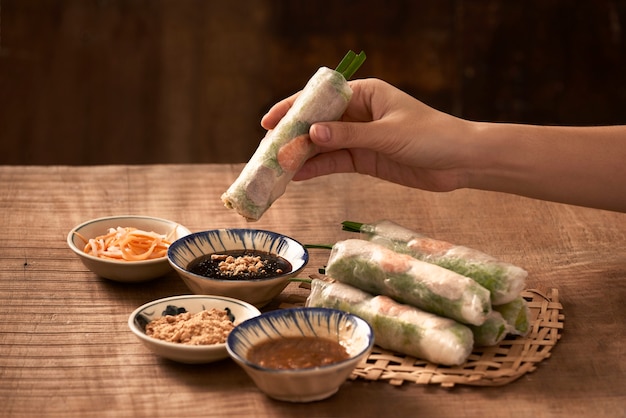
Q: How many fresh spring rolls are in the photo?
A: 6